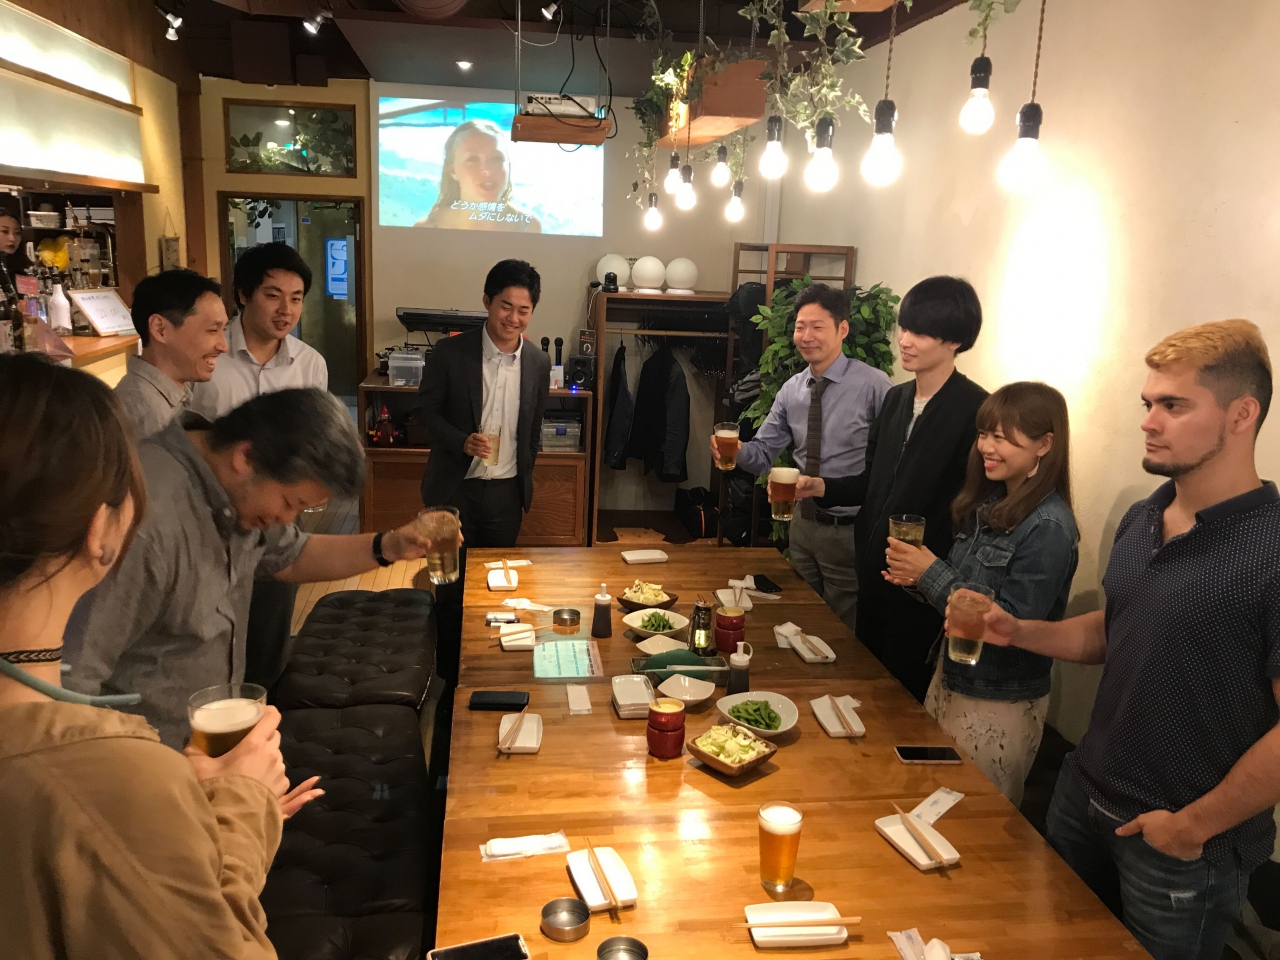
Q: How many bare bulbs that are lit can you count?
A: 10